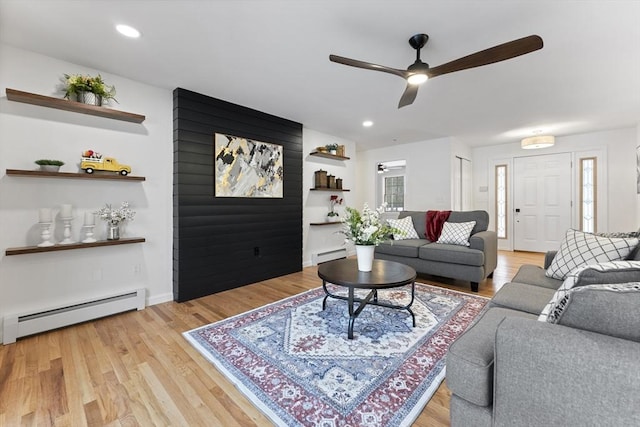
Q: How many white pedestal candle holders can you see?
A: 3